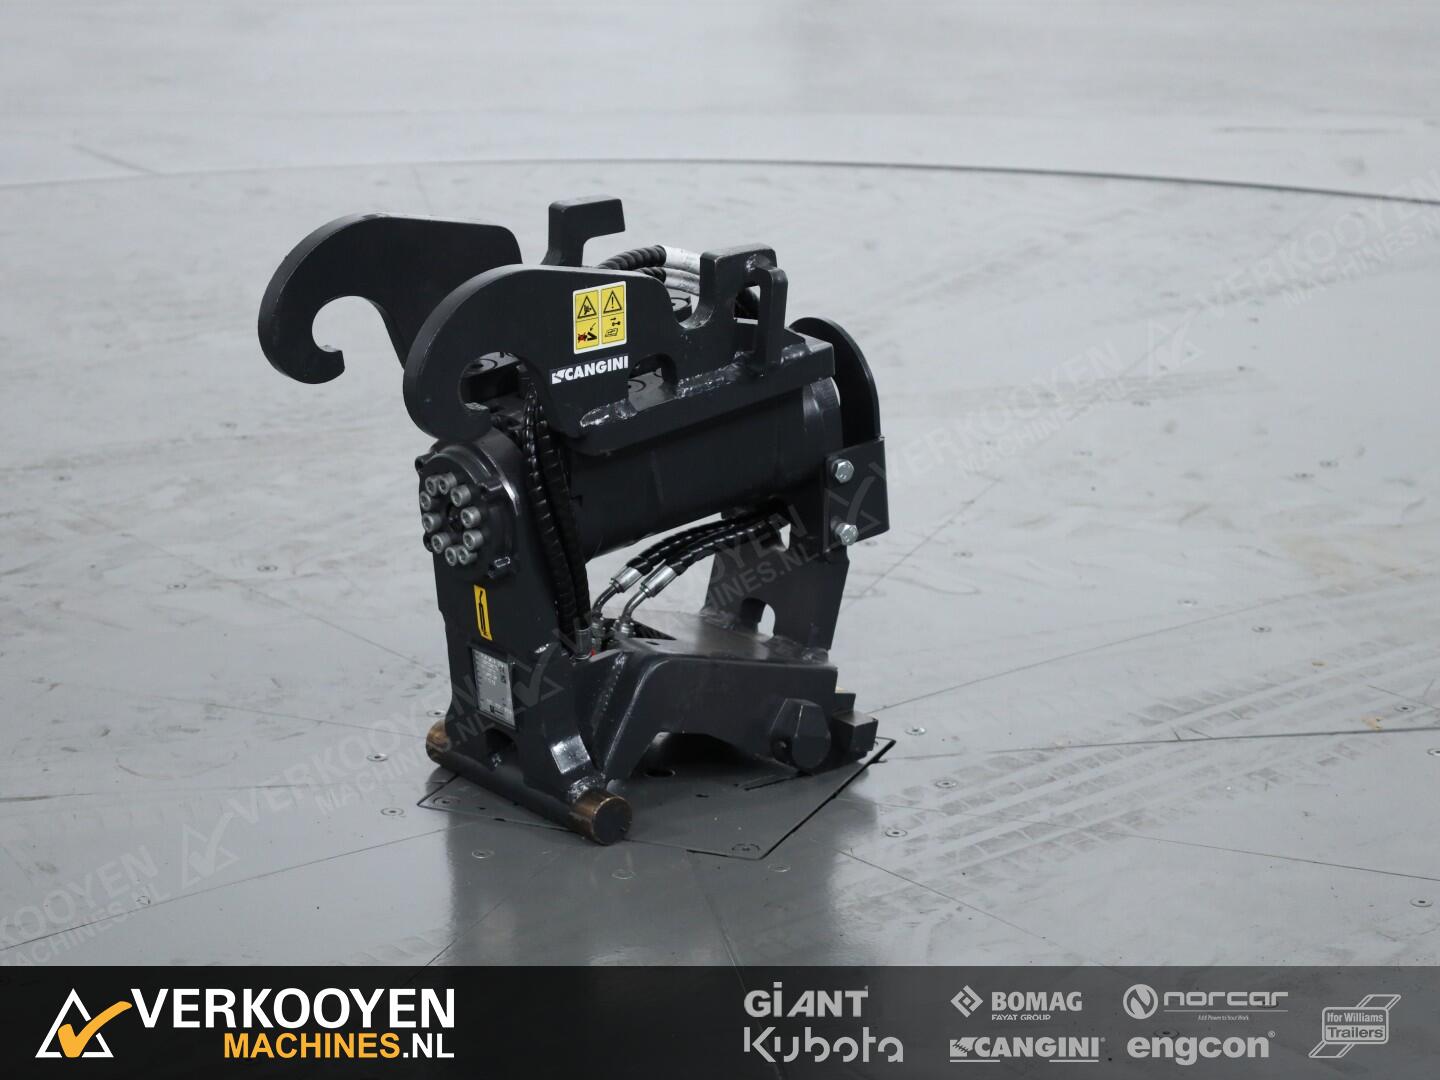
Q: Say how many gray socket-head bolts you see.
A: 10